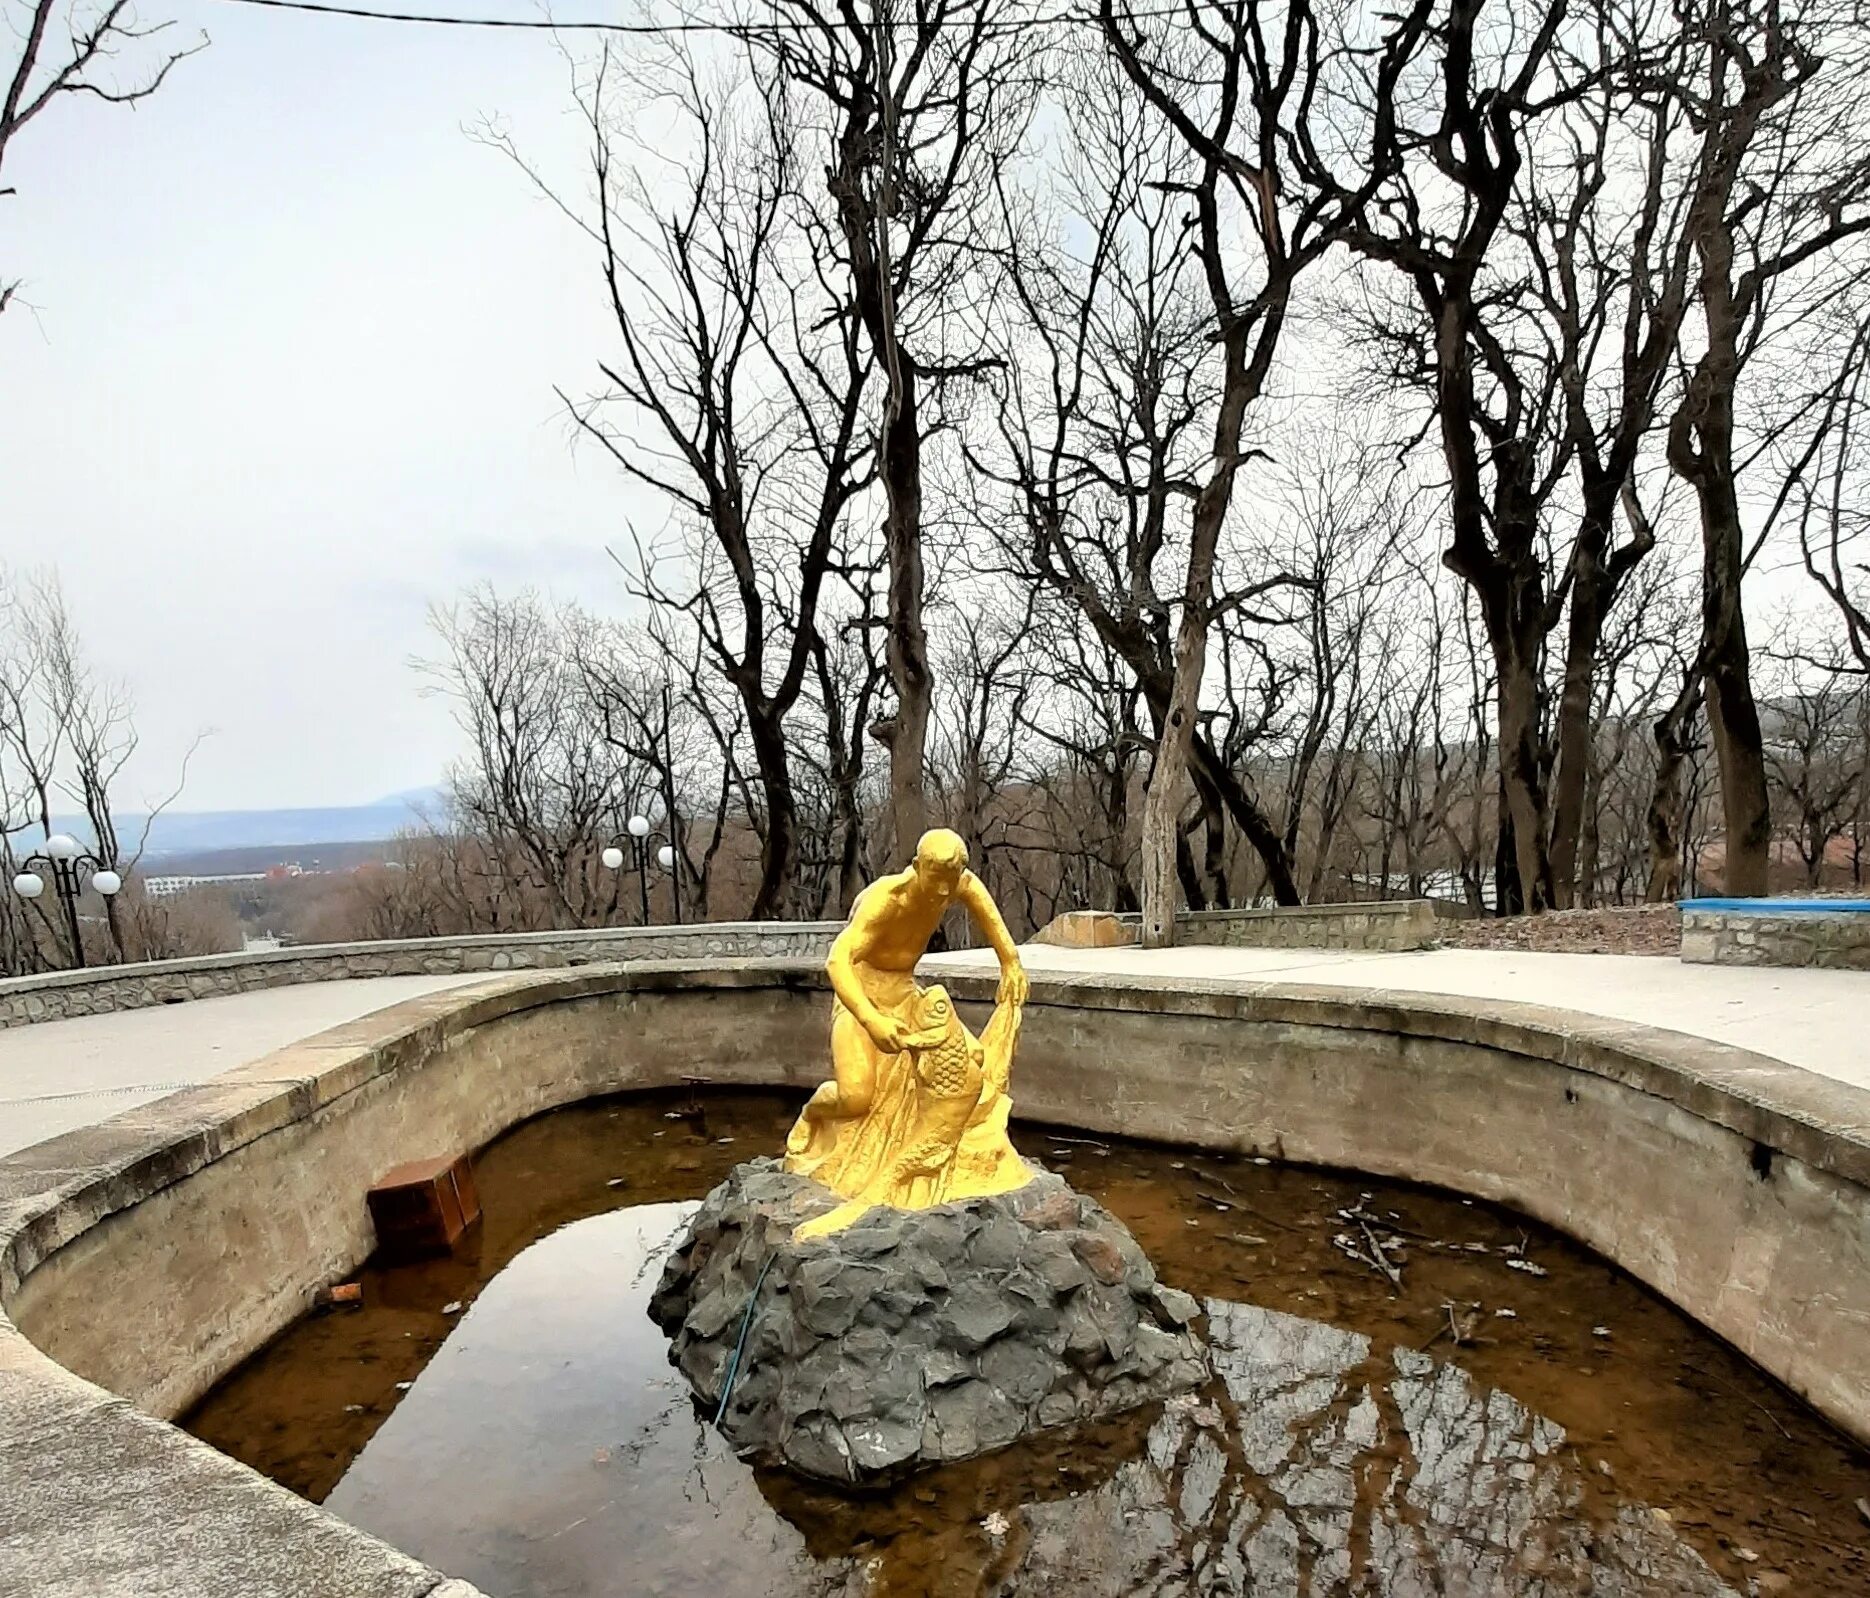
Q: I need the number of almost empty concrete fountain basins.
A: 1